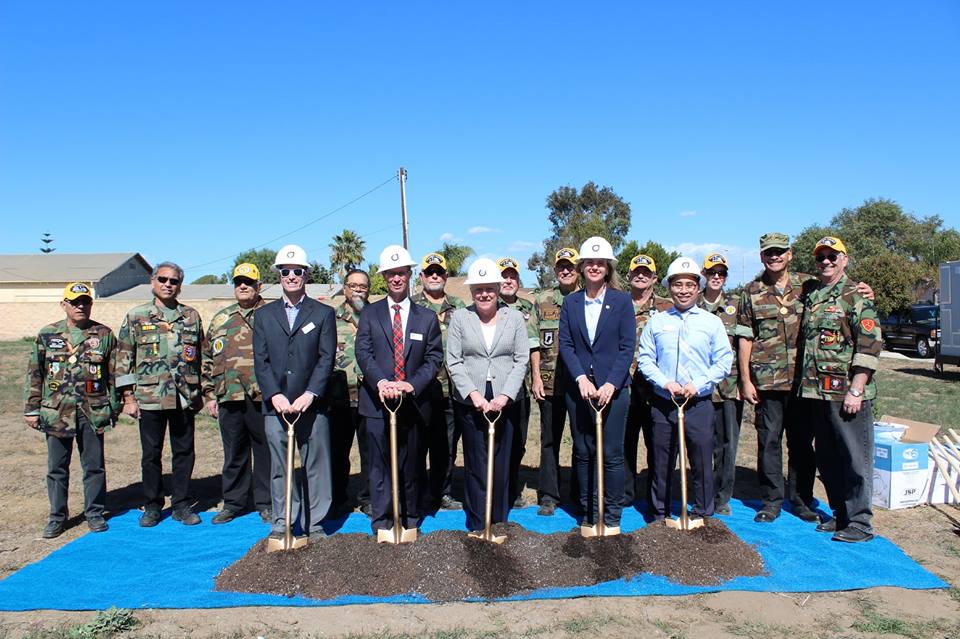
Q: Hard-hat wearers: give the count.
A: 5